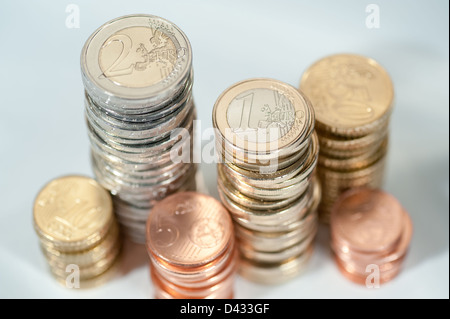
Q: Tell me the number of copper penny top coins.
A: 2